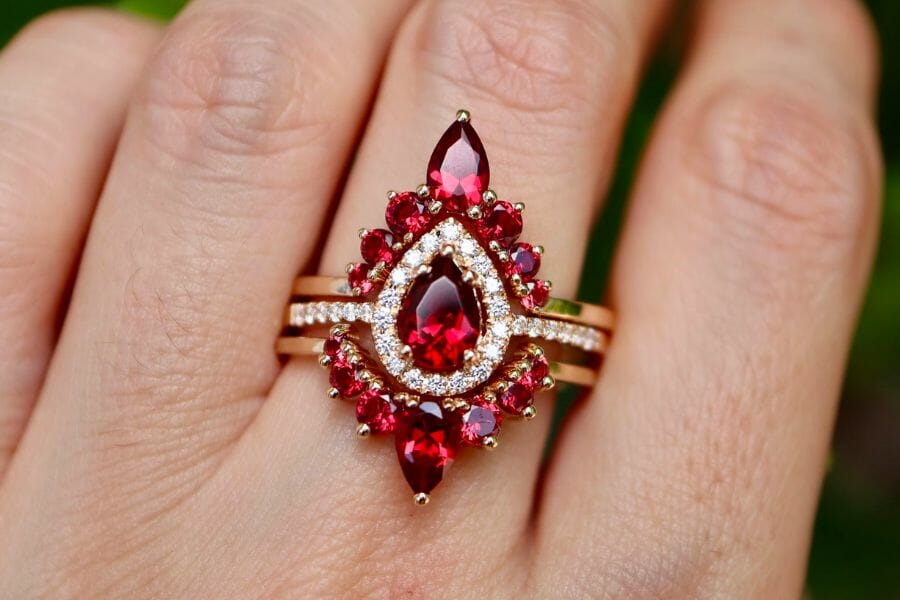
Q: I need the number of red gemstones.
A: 15